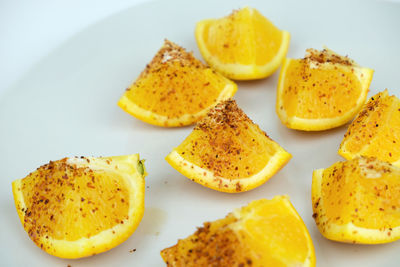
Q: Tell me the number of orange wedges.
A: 8